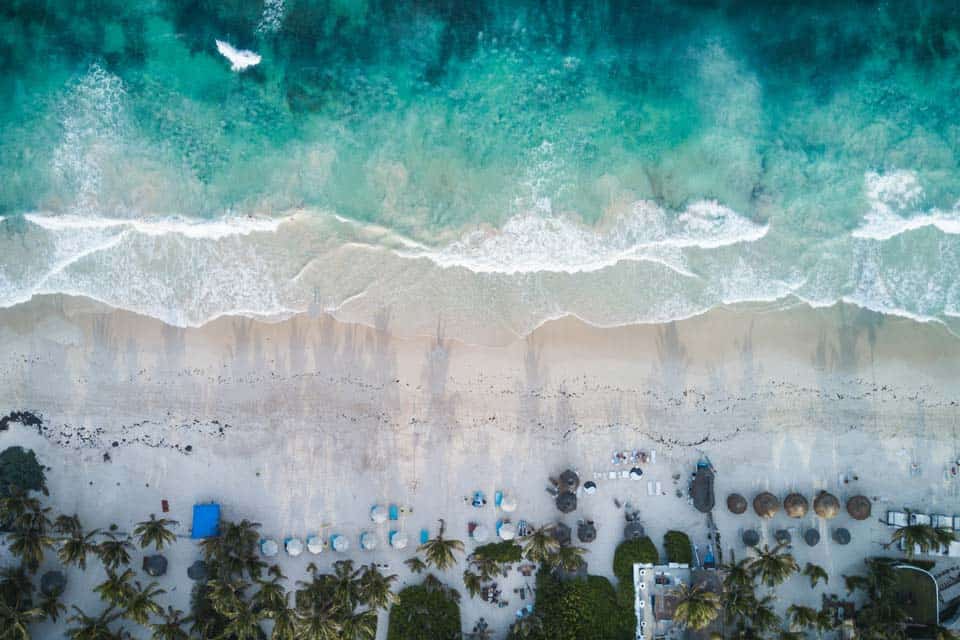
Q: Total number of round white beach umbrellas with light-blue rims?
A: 10